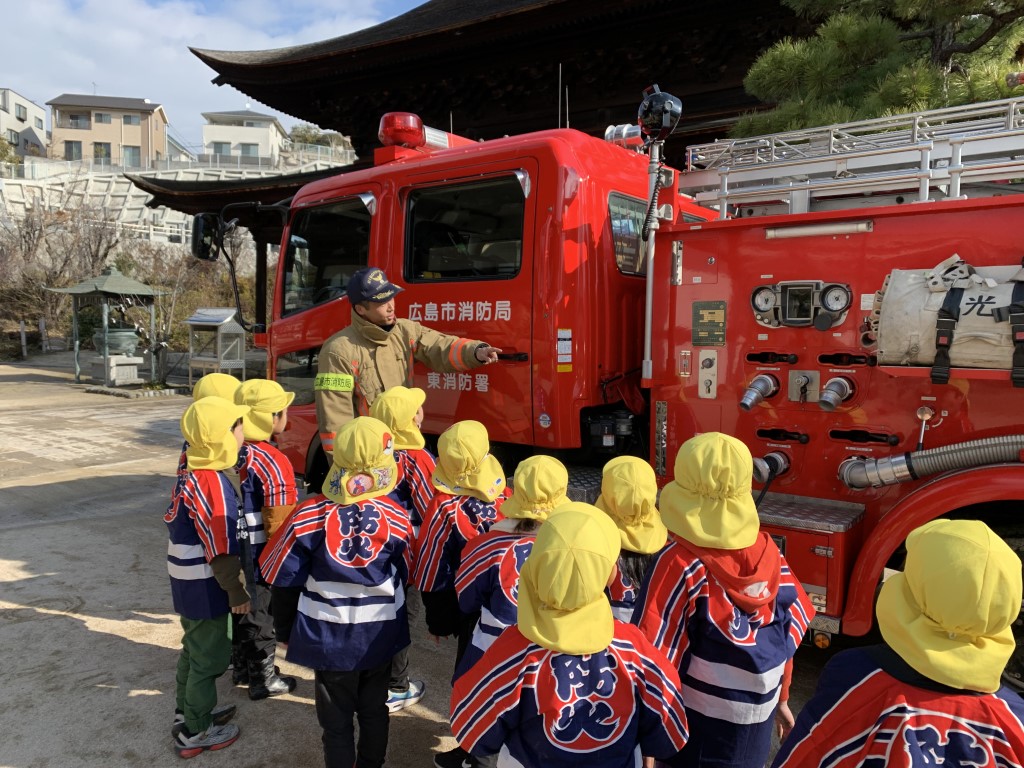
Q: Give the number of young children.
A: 11